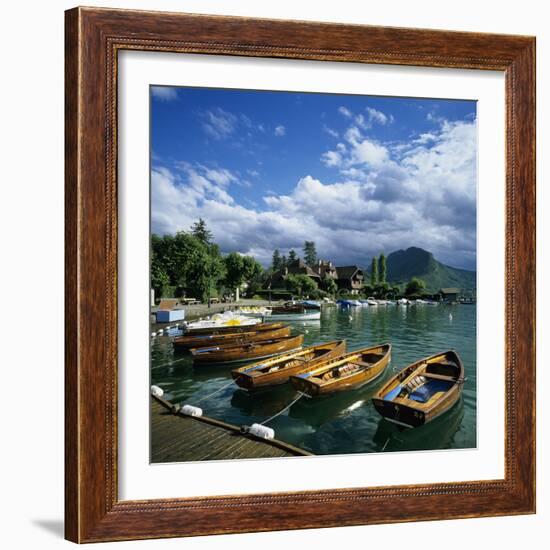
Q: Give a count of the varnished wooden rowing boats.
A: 6